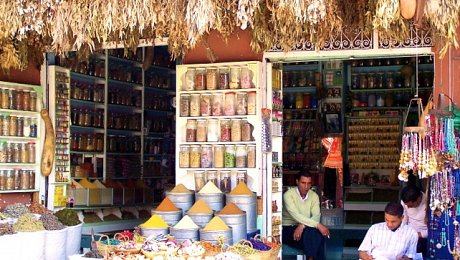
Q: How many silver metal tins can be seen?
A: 9